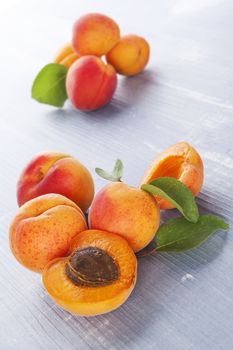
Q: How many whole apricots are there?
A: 7